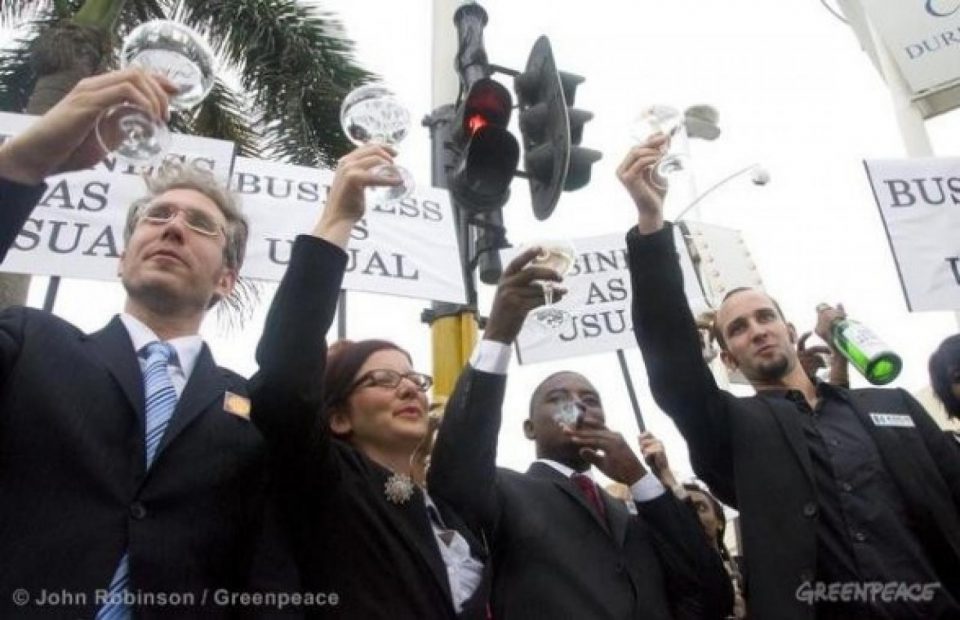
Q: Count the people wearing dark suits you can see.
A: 4